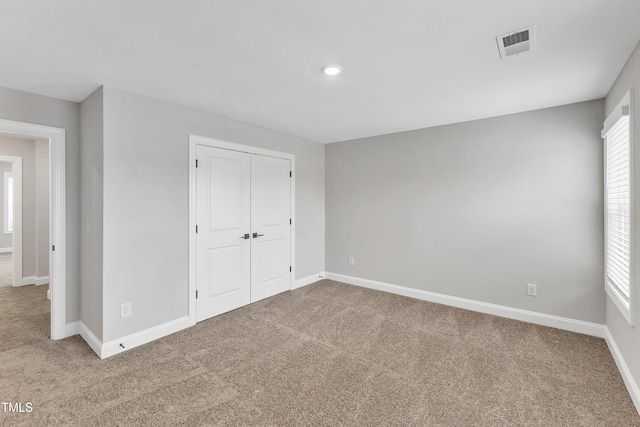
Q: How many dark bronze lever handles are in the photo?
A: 2